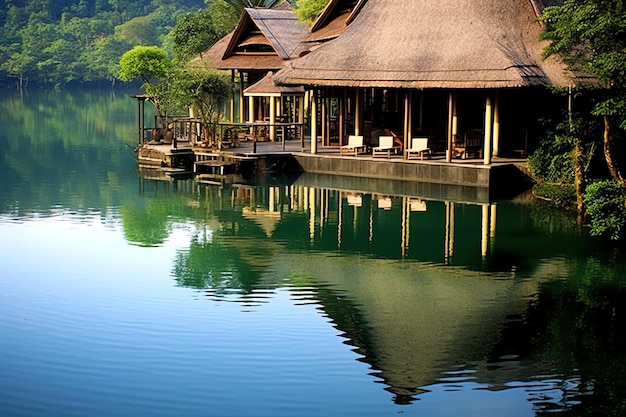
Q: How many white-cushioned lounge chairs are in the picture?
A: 3